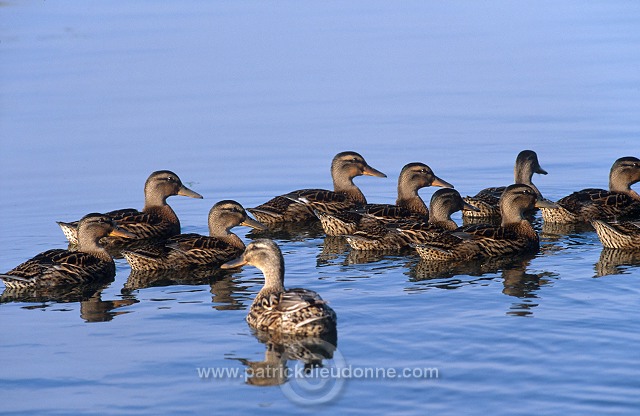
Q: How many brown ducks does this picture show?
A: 11